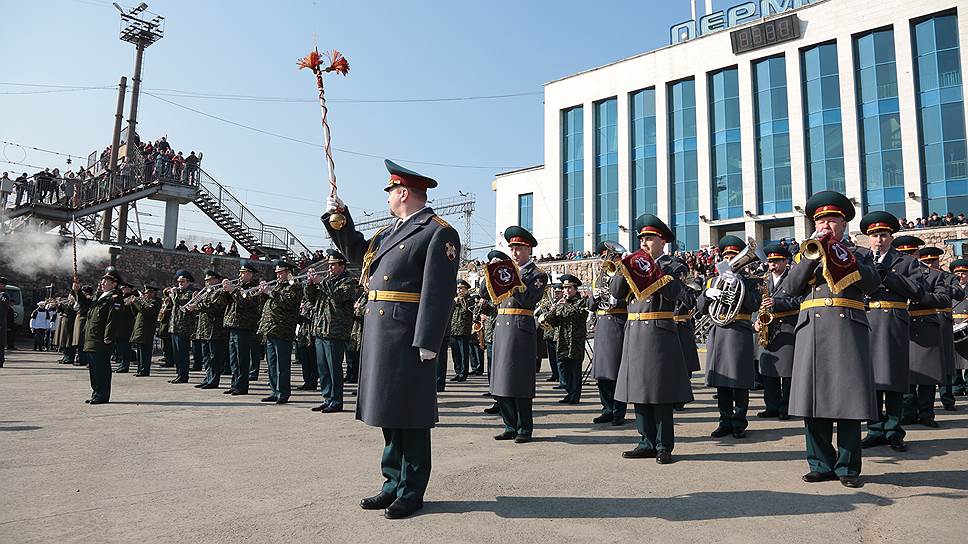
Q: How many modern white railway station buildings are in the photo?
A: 1